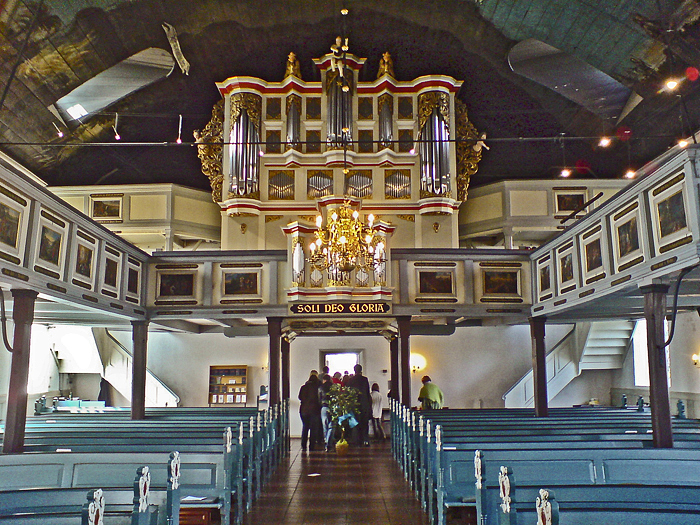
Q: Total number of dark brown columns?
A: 8